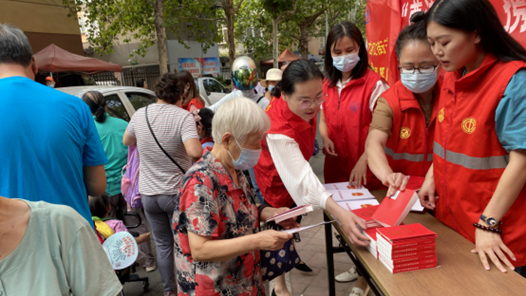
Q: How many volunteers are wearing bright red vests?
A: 4